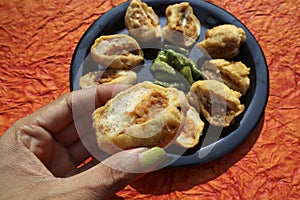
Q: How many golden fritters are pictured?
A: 9